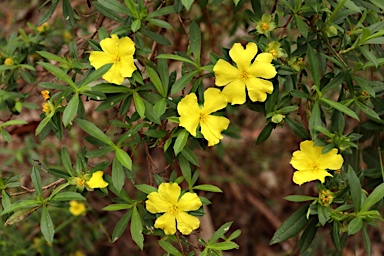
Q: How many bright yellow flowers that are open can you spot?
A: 5